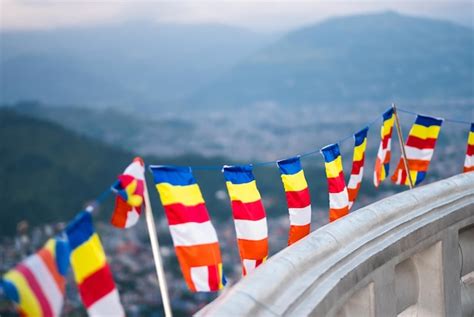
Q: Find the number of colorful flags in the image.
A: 11